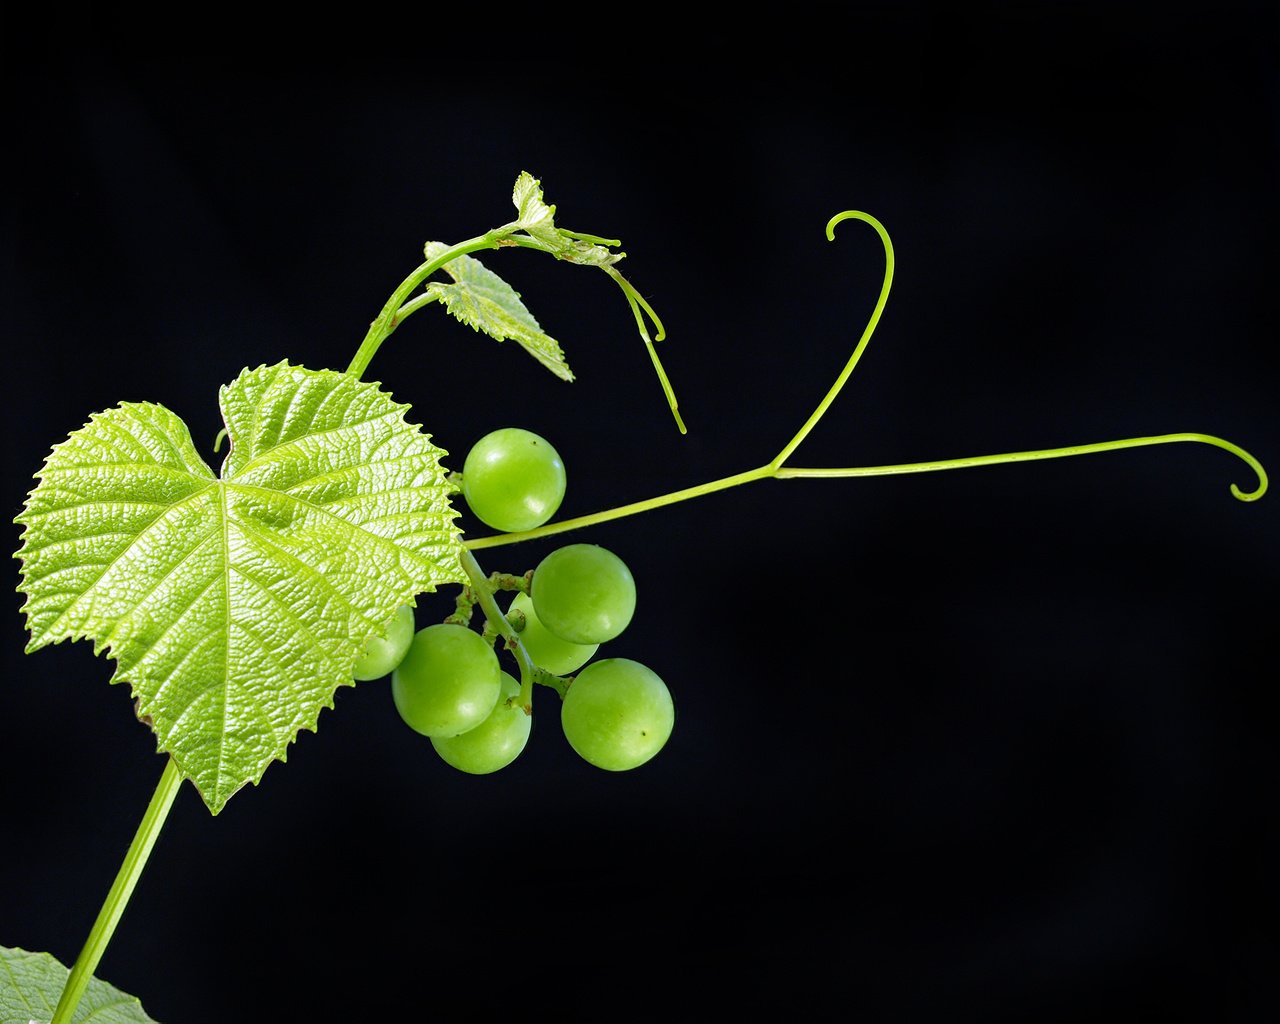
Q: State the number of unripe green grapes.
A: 7